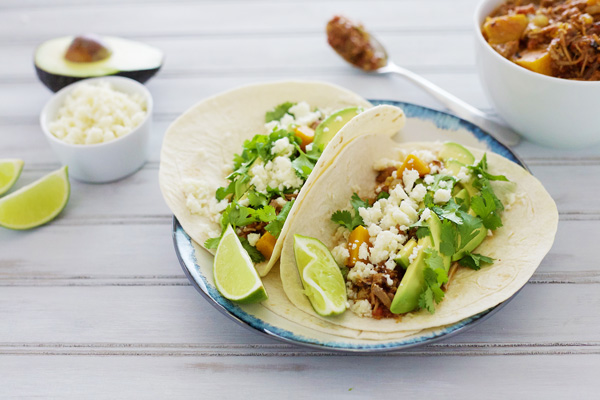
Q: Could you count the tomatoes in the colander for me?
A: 0